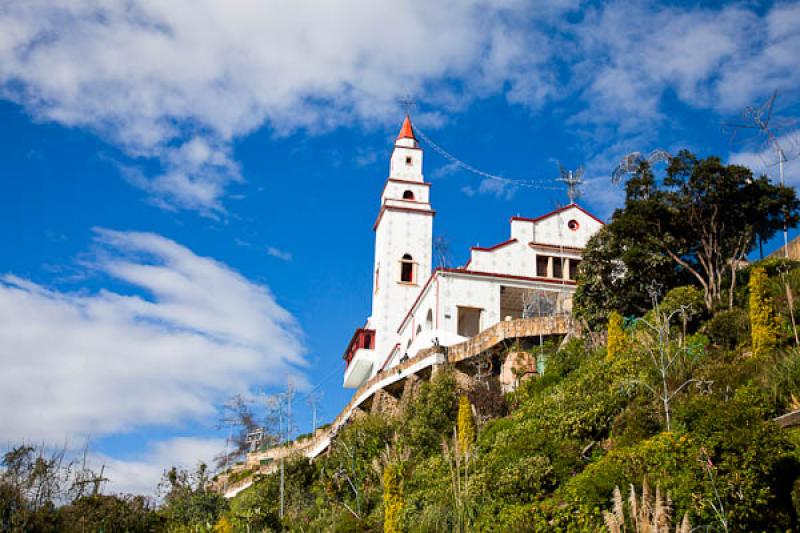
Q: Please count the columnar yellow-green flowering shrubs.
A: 4